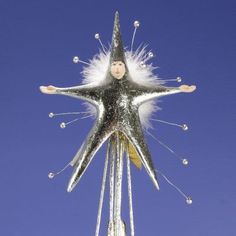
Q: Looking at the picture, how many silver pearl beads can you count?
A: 12